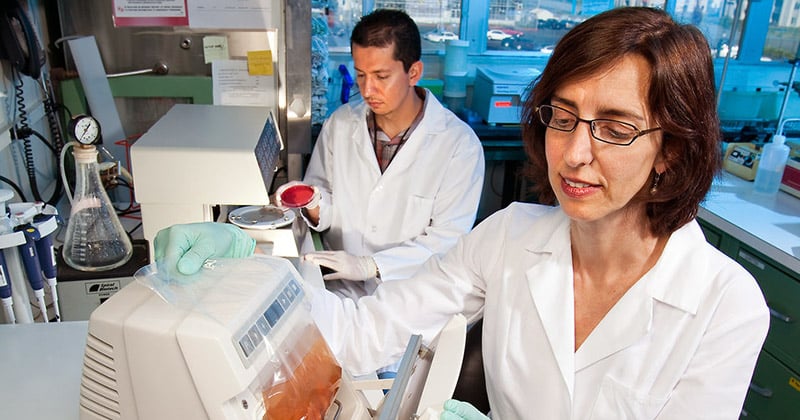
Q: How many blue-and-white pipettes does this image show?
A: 3